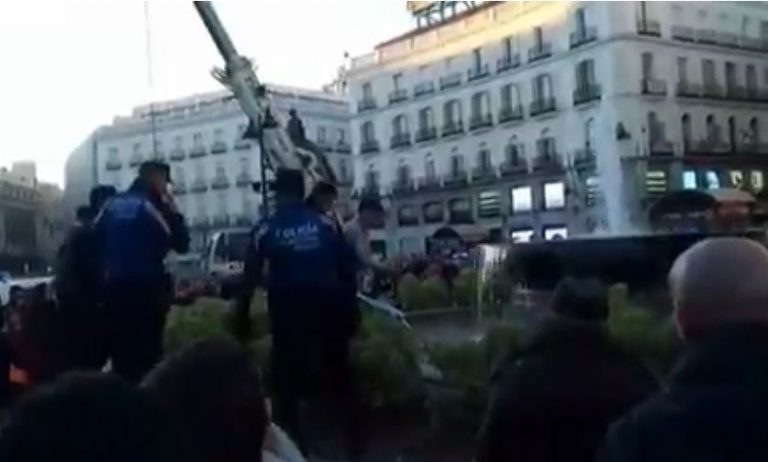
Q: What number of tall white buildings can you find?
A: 2